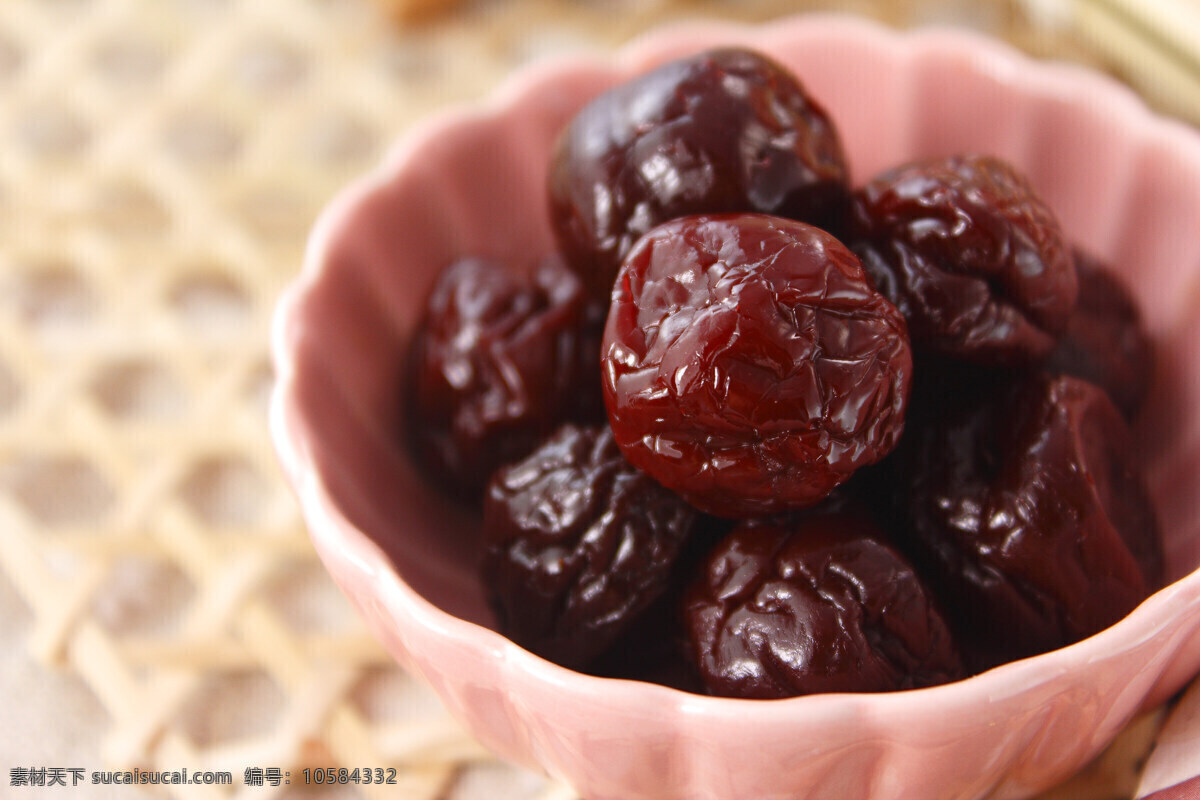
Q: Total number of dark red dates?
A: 8